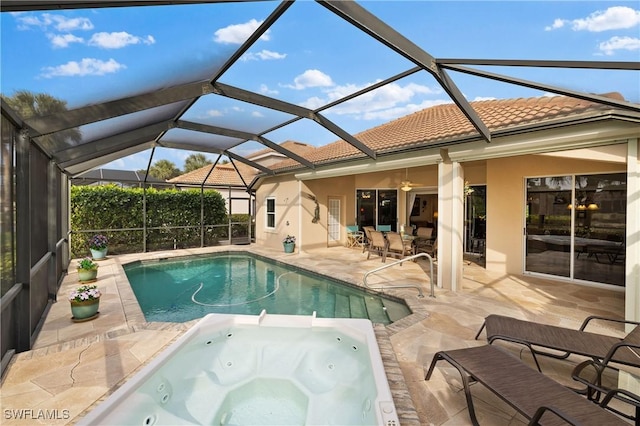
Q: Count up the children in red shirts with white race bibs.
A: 0